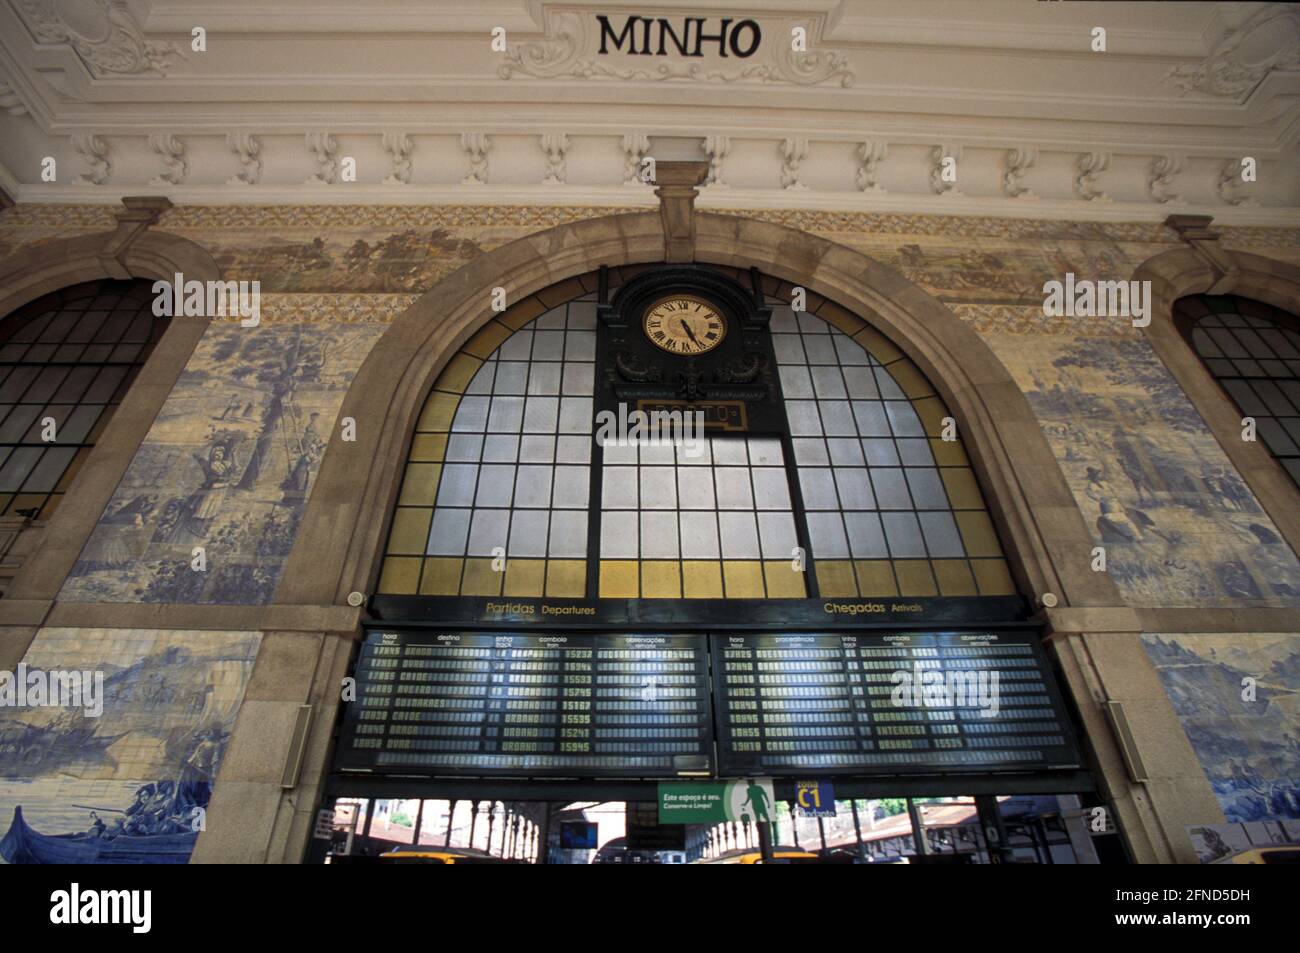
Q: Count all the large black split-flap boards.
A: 2